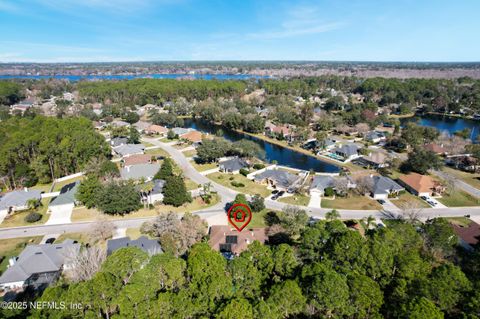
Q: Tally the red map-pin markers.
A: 1